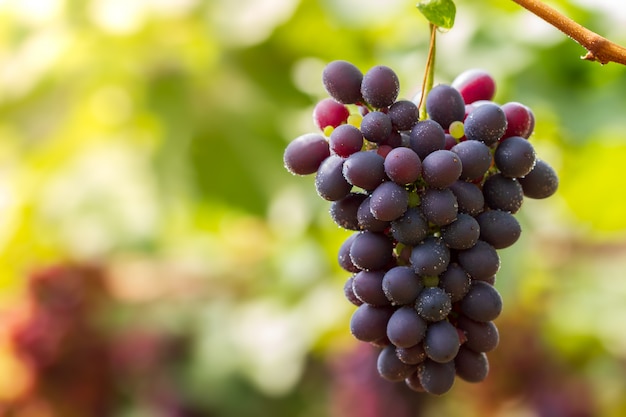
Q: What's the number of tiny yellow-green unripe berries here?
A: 3